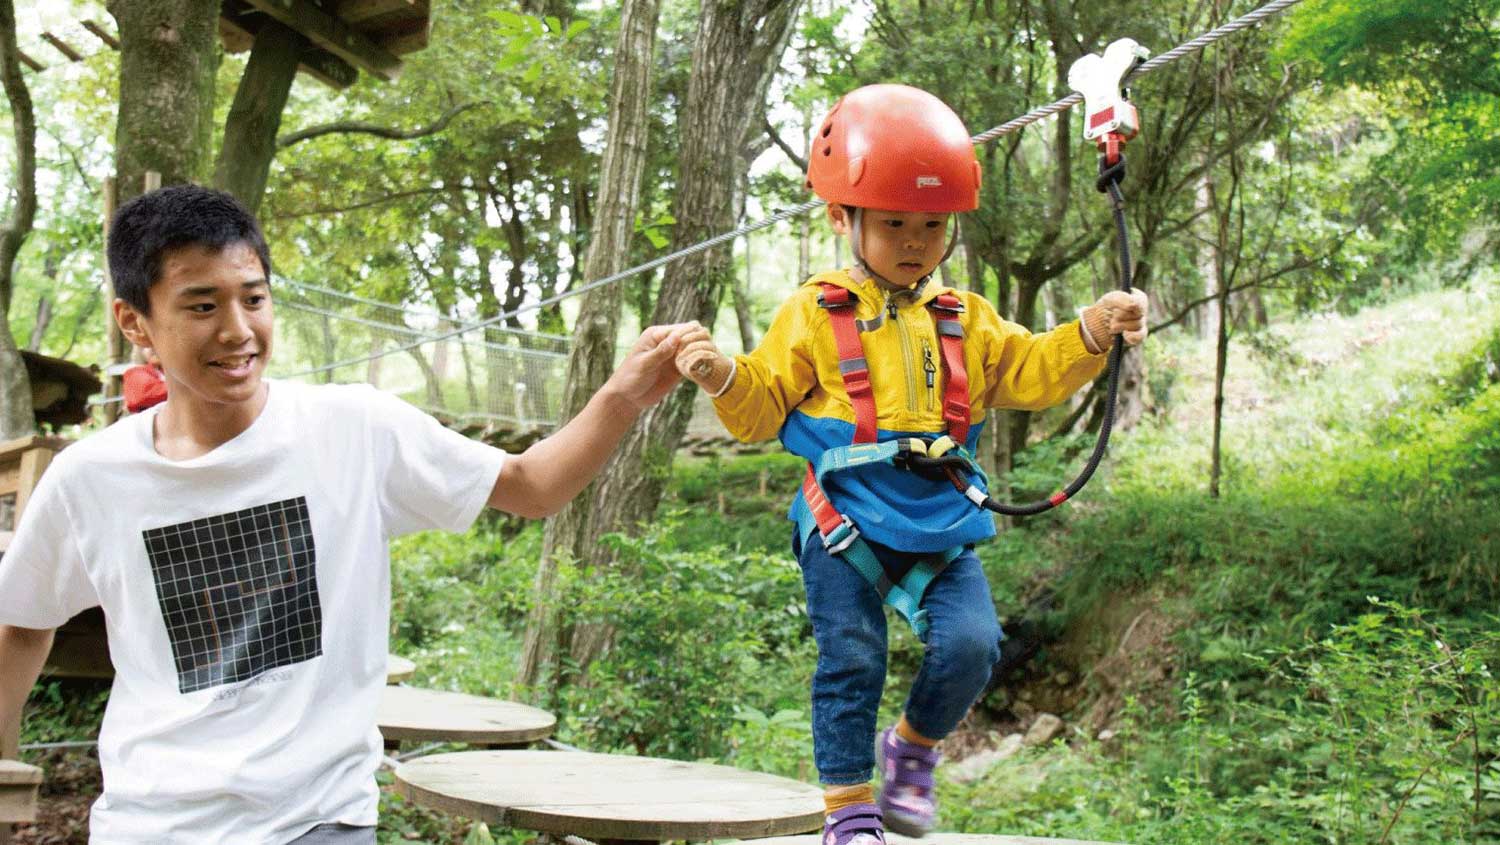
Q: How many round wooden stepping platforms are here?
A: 4